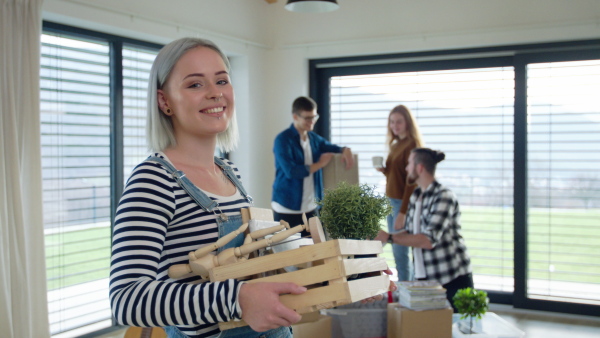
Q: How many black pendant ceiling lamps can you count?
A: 1